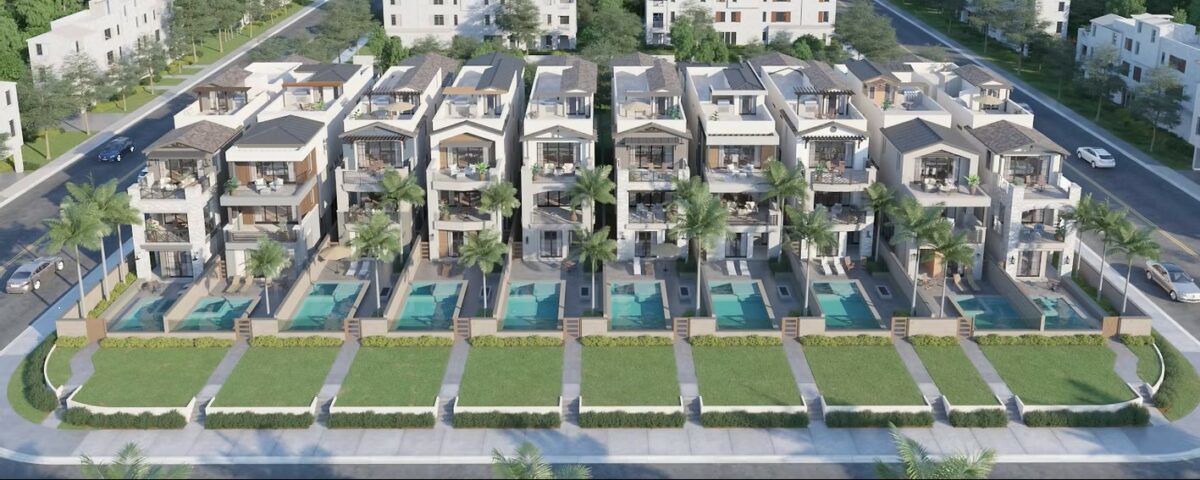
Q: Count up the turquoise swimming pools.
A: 10